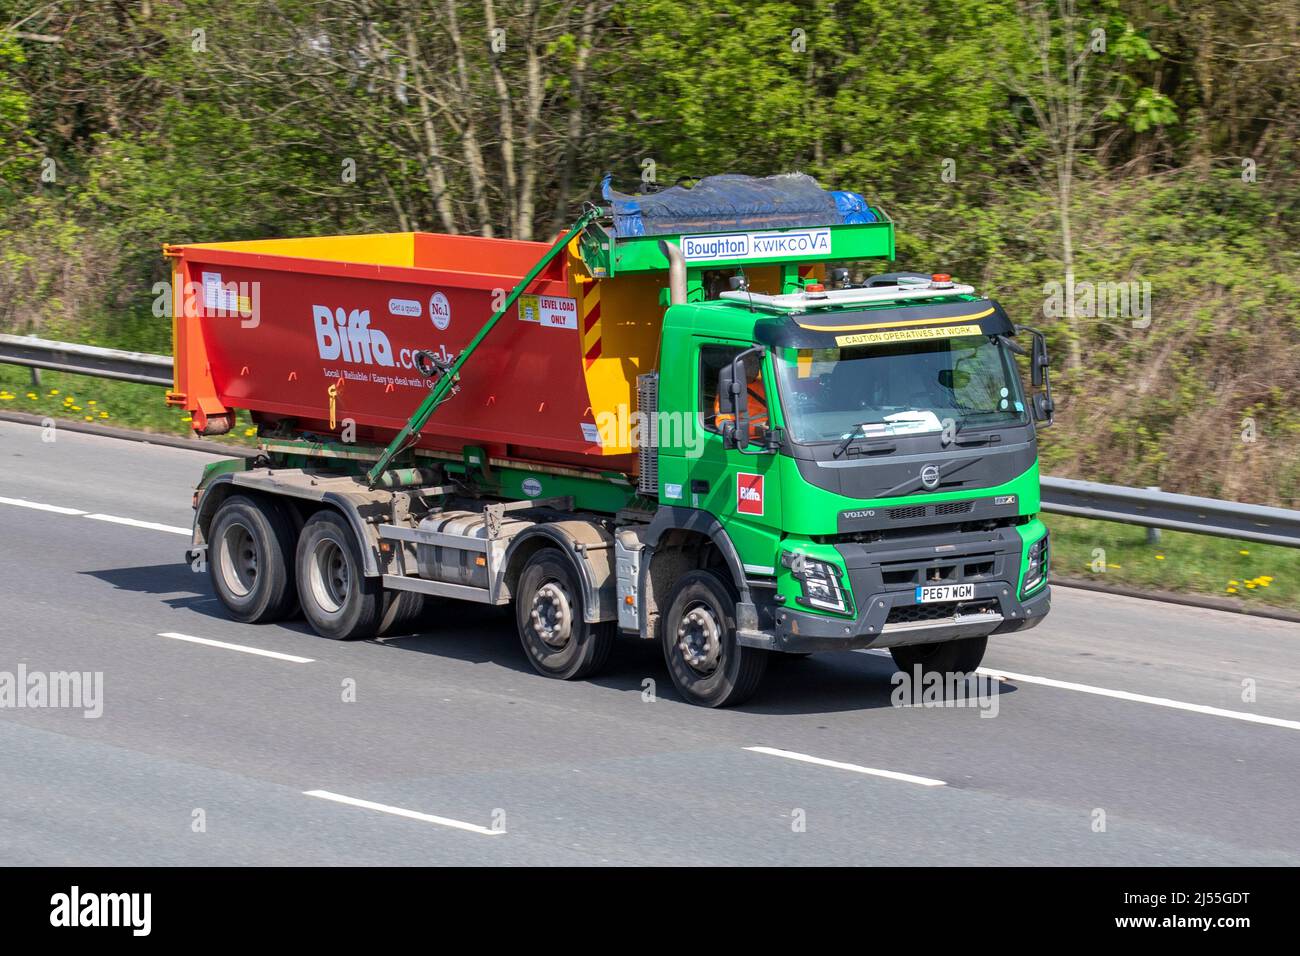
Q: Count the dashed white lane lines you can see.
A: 3